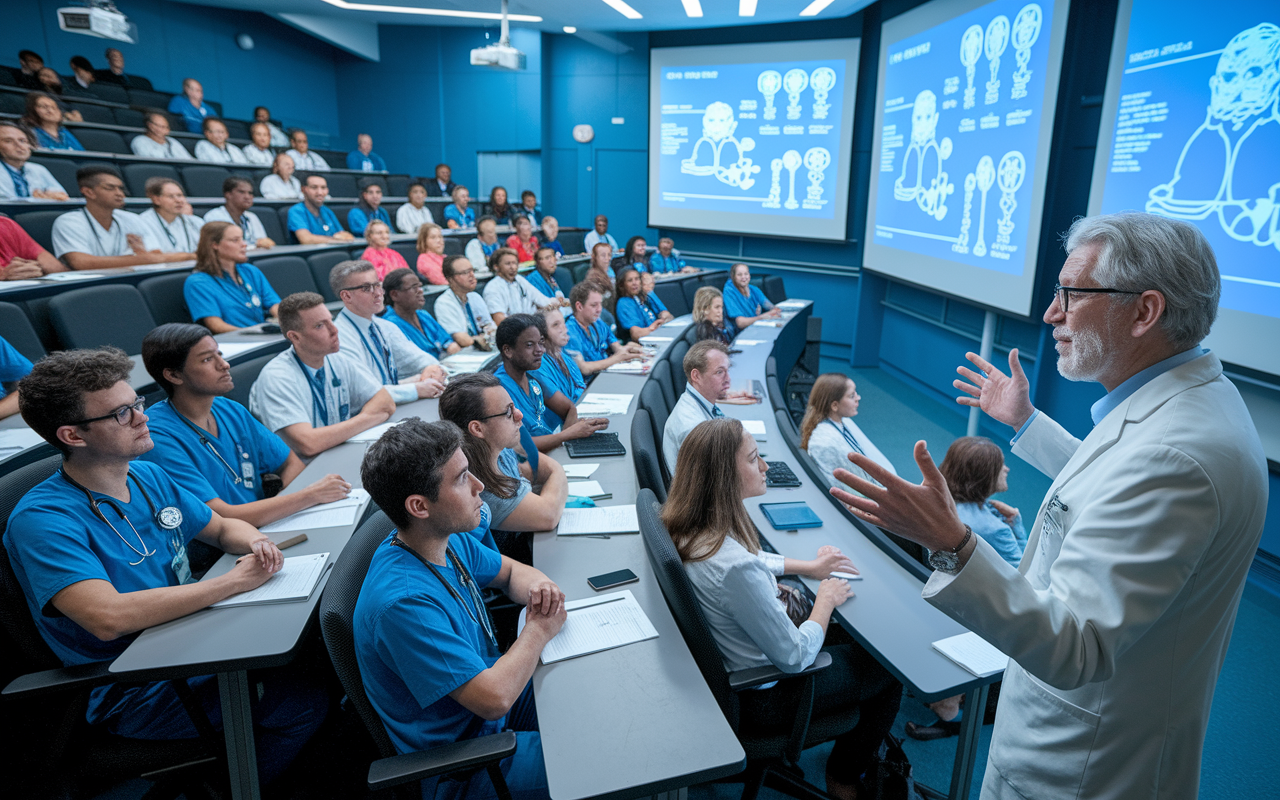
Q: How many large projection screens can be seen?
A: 3